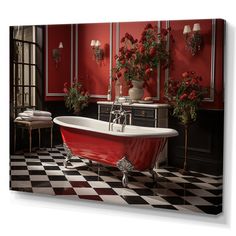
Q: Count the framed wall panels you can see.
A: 4